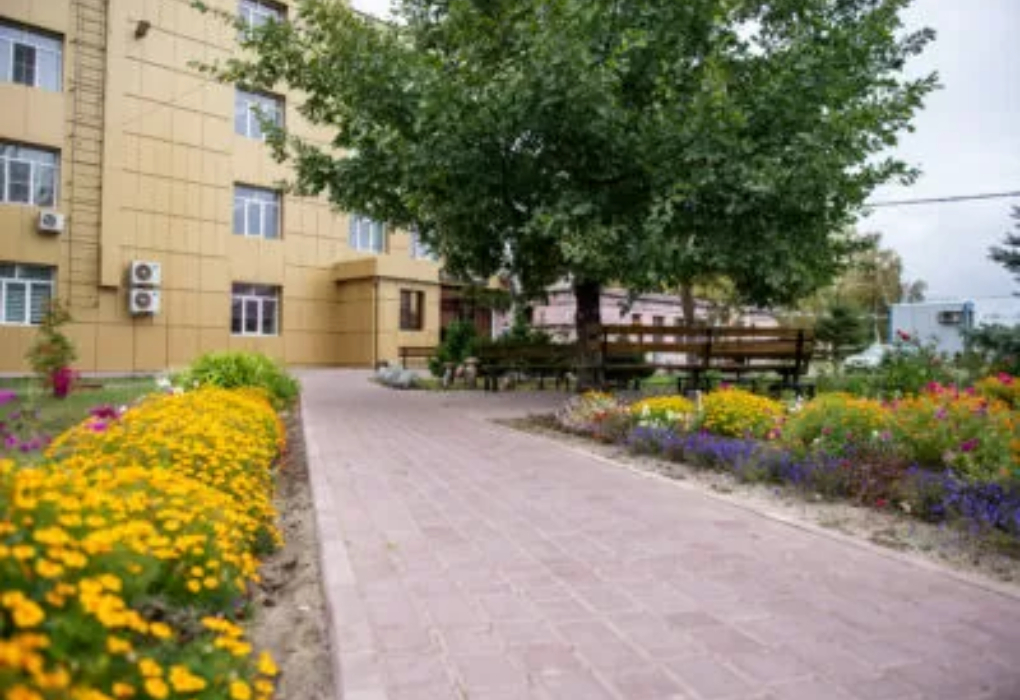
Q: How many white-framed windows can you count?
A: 9